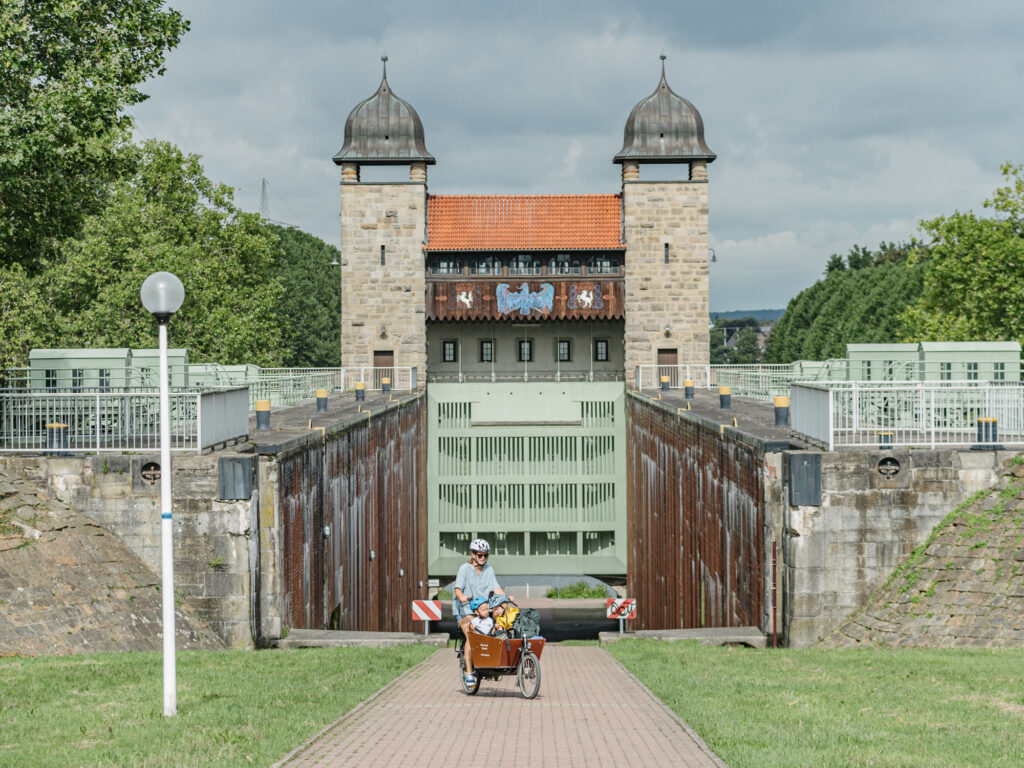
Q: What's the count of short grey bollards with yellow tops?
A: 11